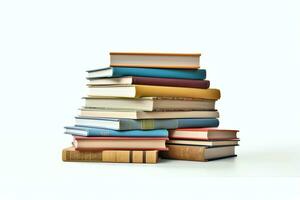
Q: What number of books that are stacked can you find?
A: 13